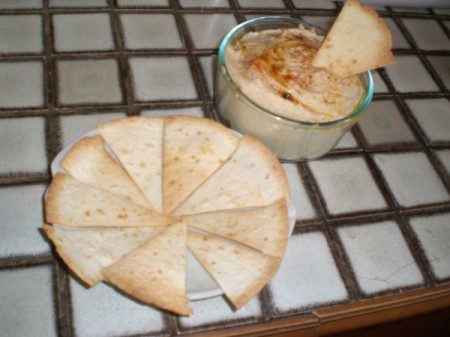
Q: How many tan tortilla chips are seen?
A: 10